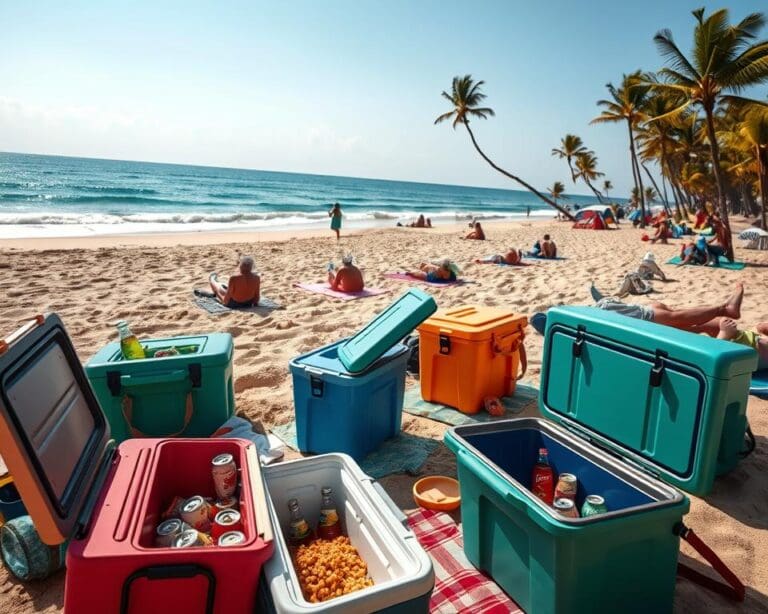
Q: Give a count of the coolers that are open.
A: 5